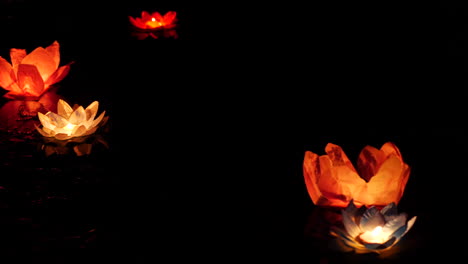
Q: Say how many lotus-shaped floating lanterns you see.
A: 5